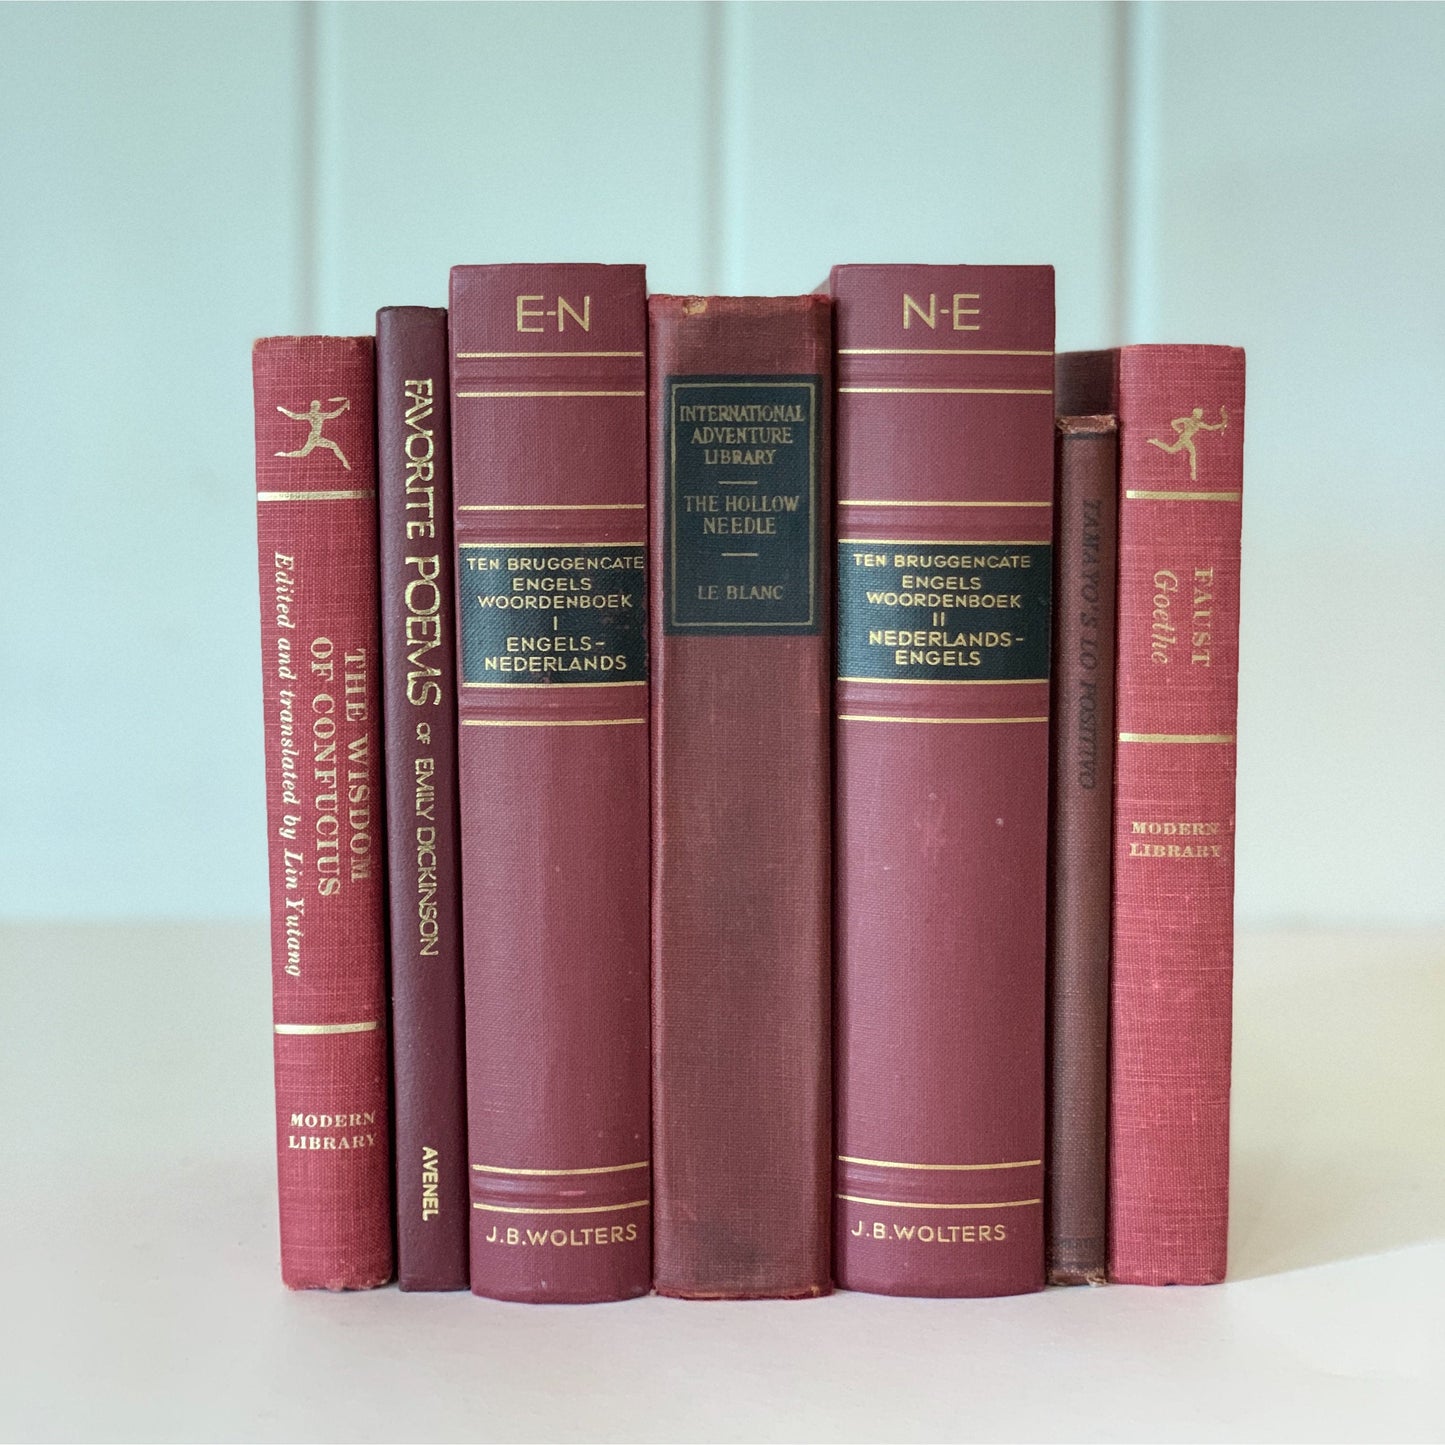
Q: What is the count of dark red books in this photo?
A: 5